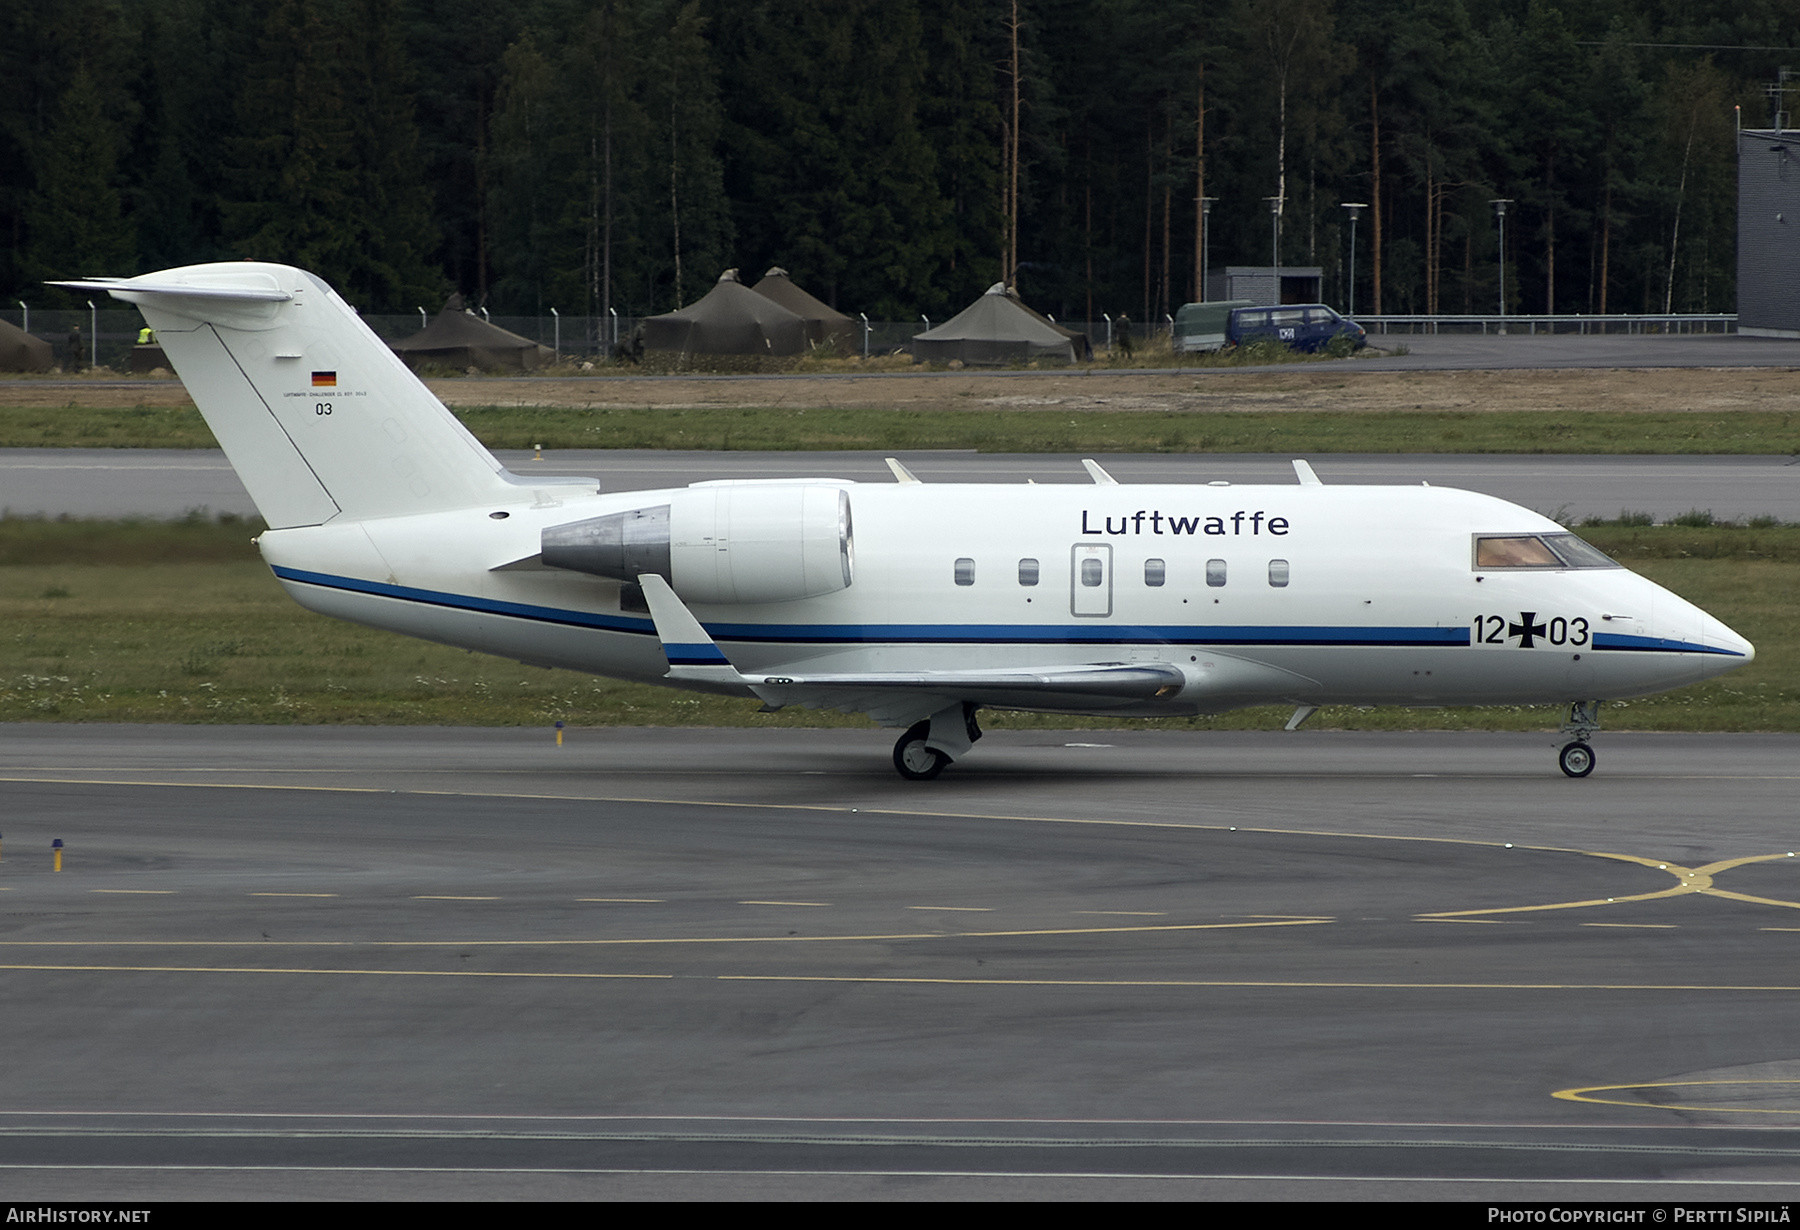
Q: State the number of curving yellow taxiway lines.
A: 3